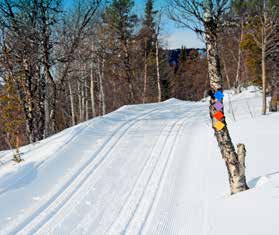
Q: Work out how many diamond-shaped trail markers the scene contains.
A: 4